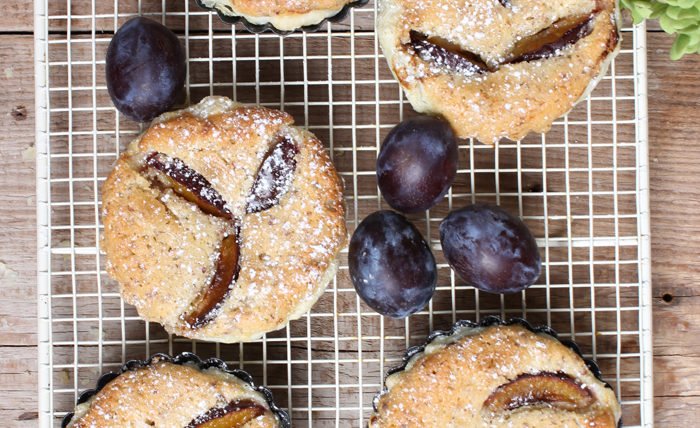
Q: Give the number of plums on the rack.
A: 4